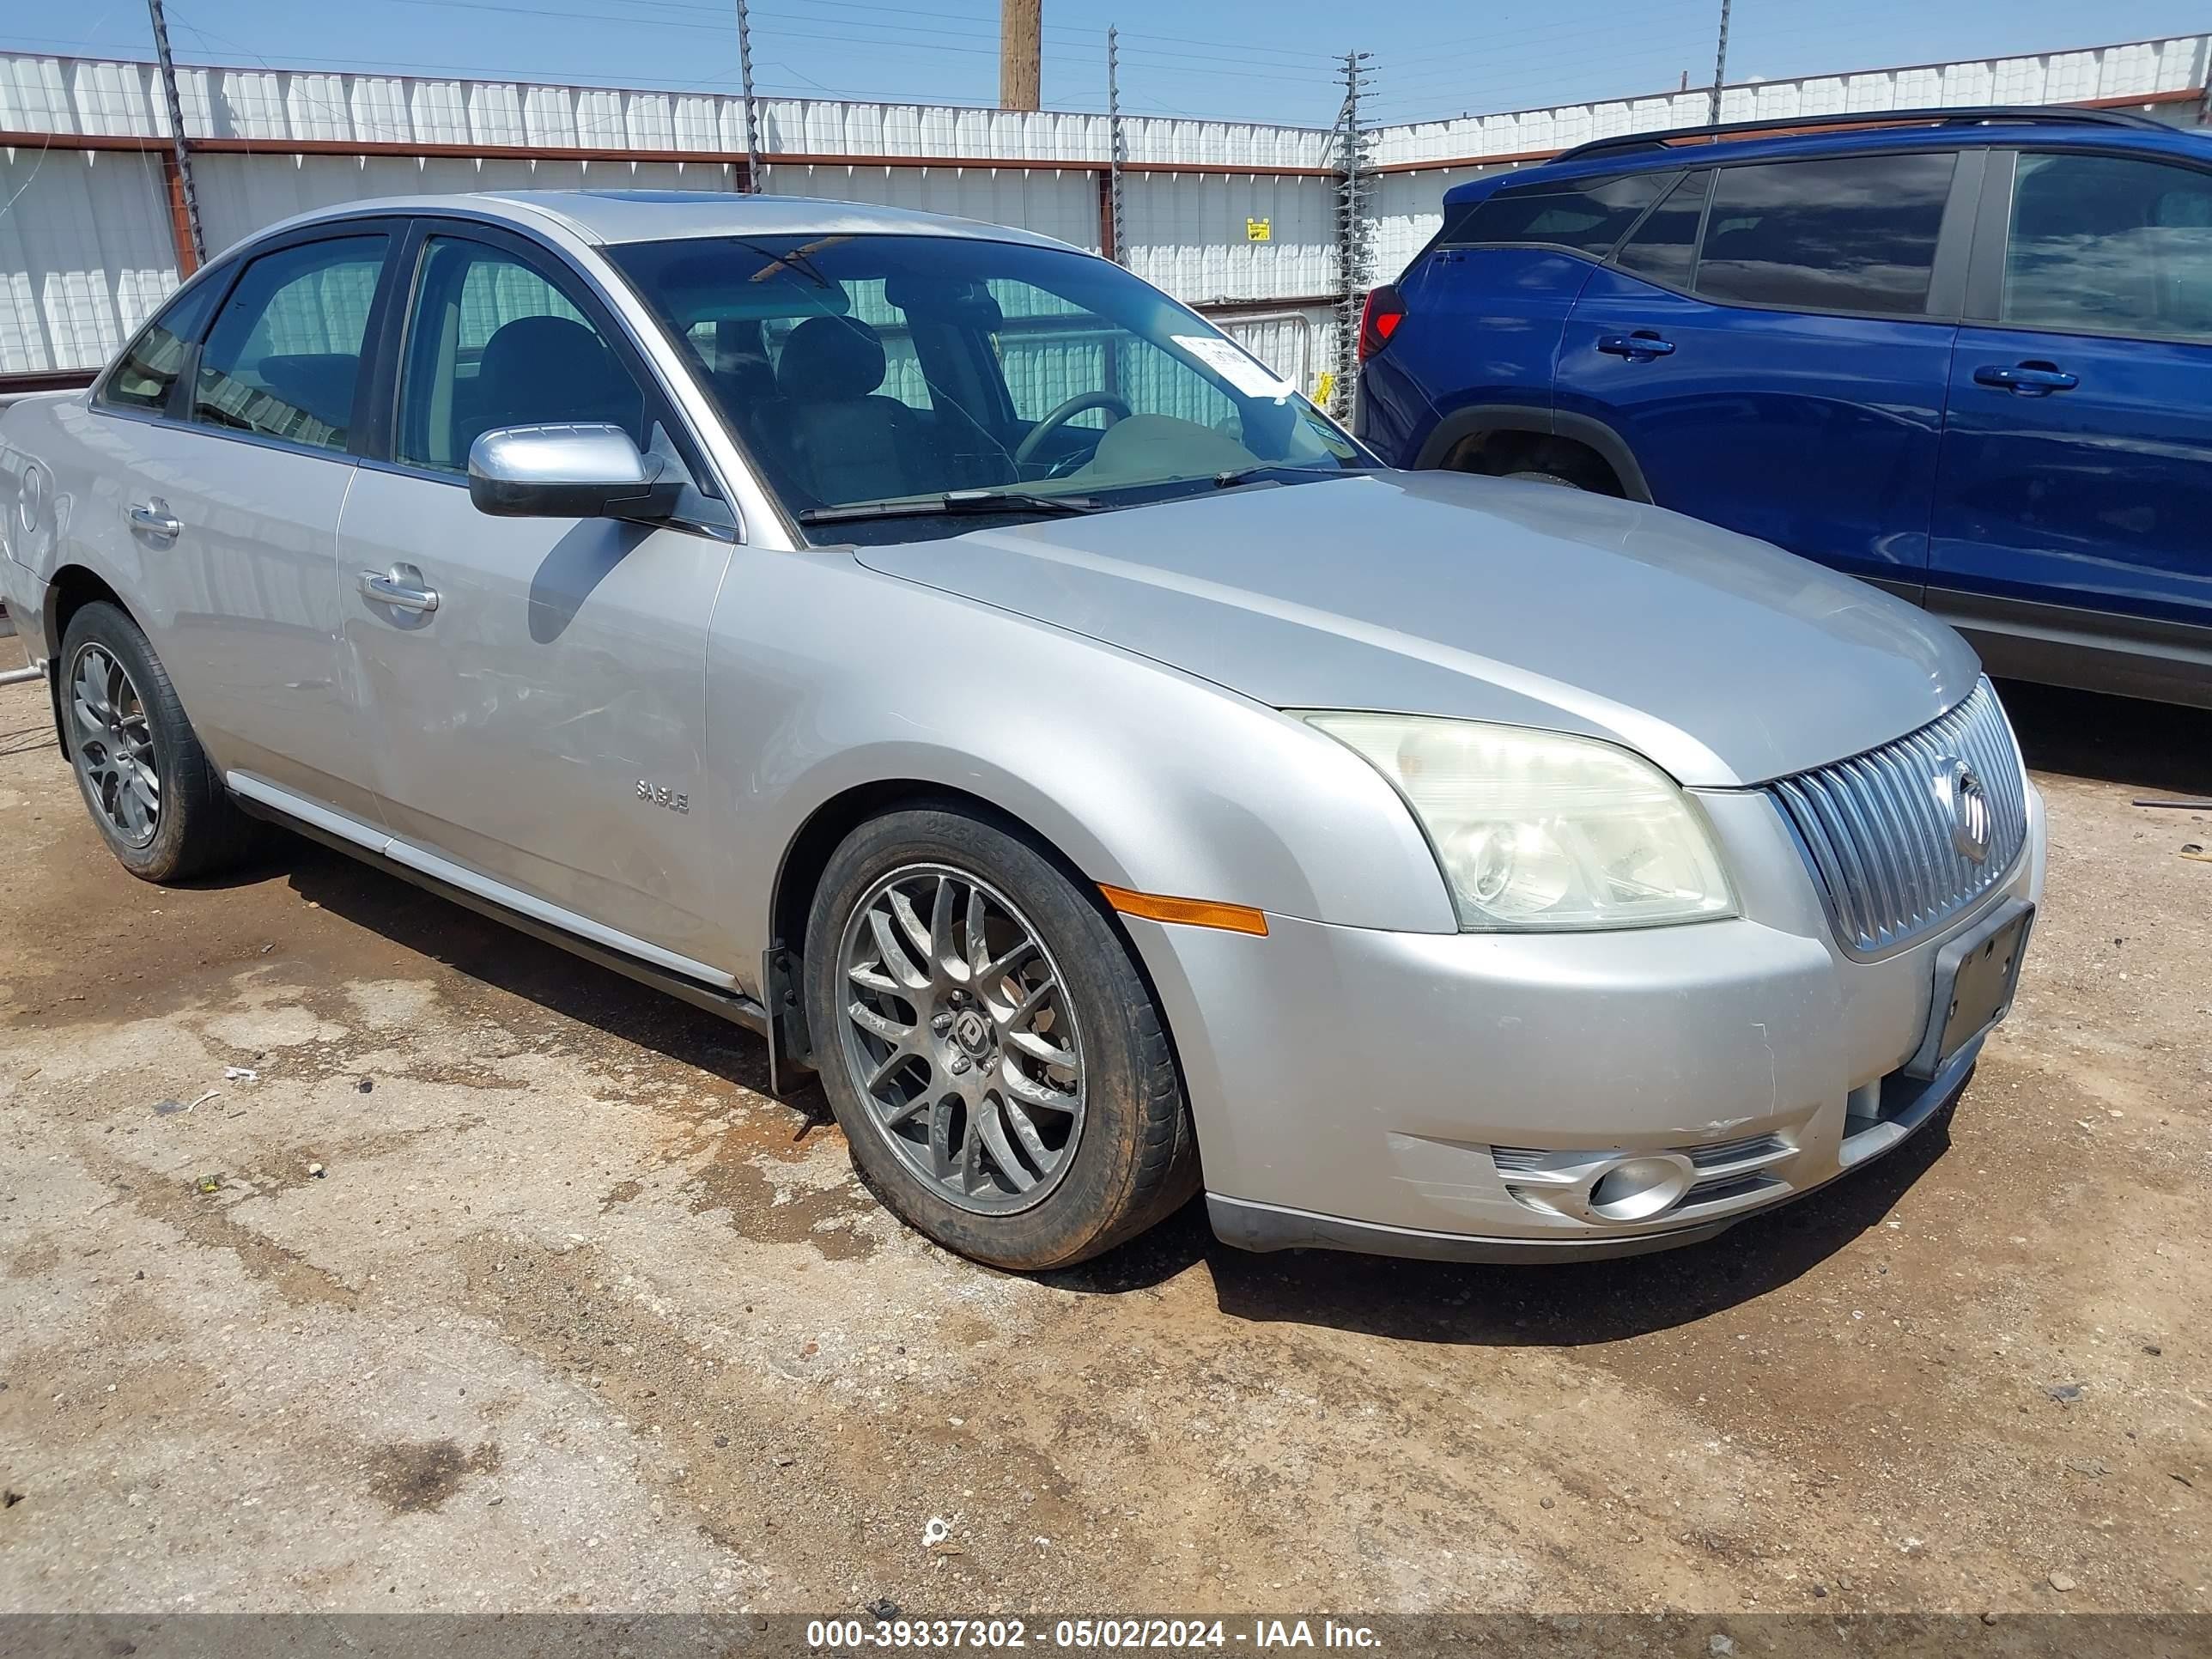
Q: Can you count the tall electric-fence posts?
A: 5